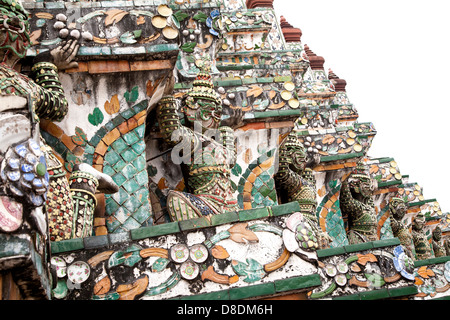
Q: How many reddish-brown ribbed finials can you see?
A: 4